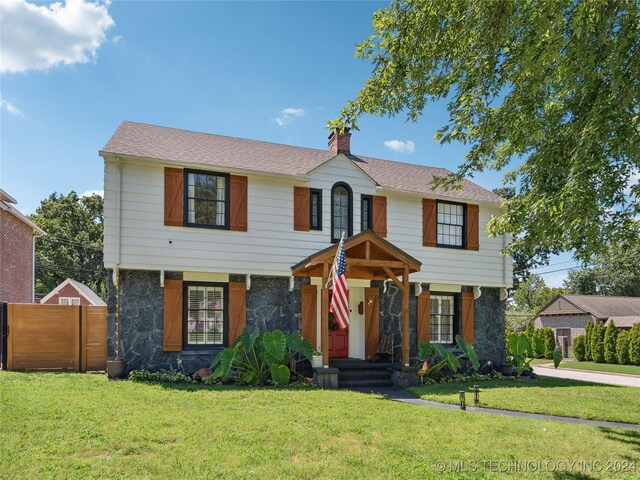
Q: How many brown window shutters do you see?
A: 12